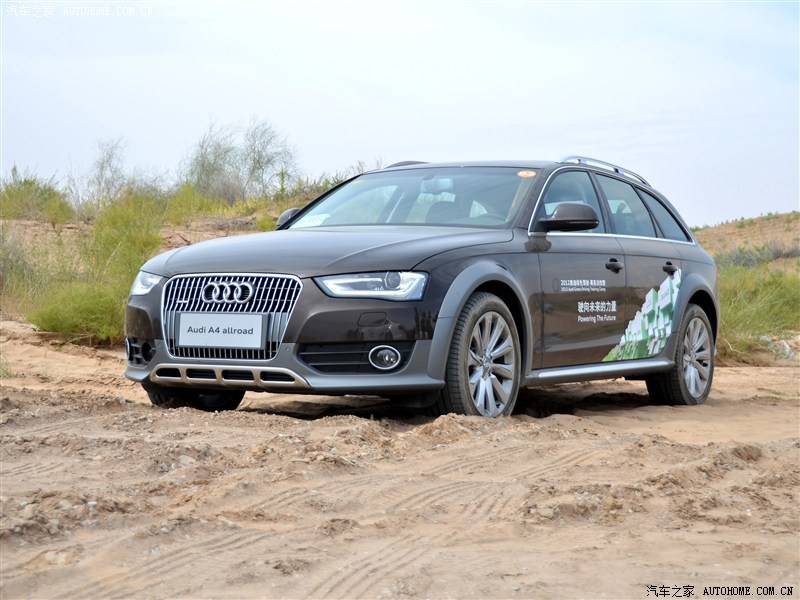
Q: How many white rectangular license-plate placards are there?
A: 1